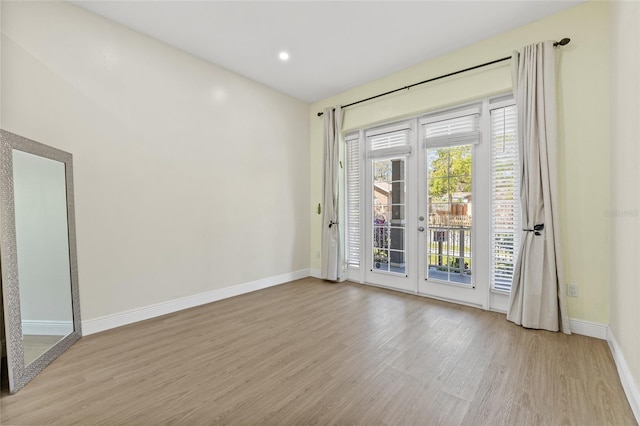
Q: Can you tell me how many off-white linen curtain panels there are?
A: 2